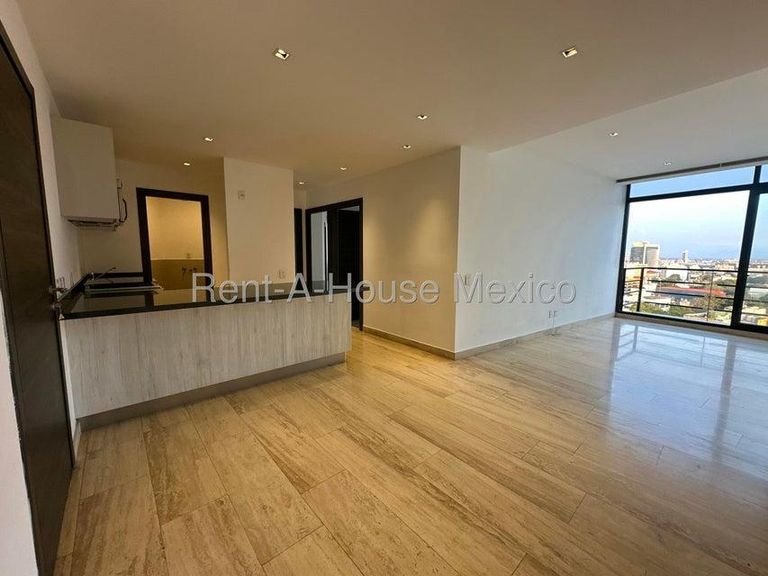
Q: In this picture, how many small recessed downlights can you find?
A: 10